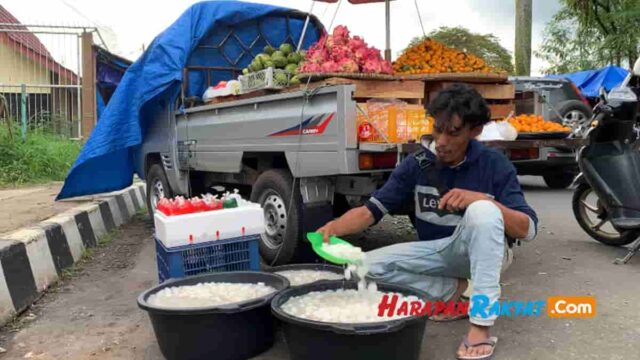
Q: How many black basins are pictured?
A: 3